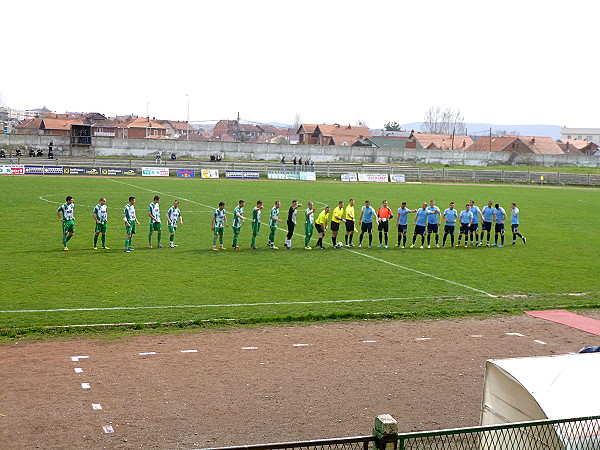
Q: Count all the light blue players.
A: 10